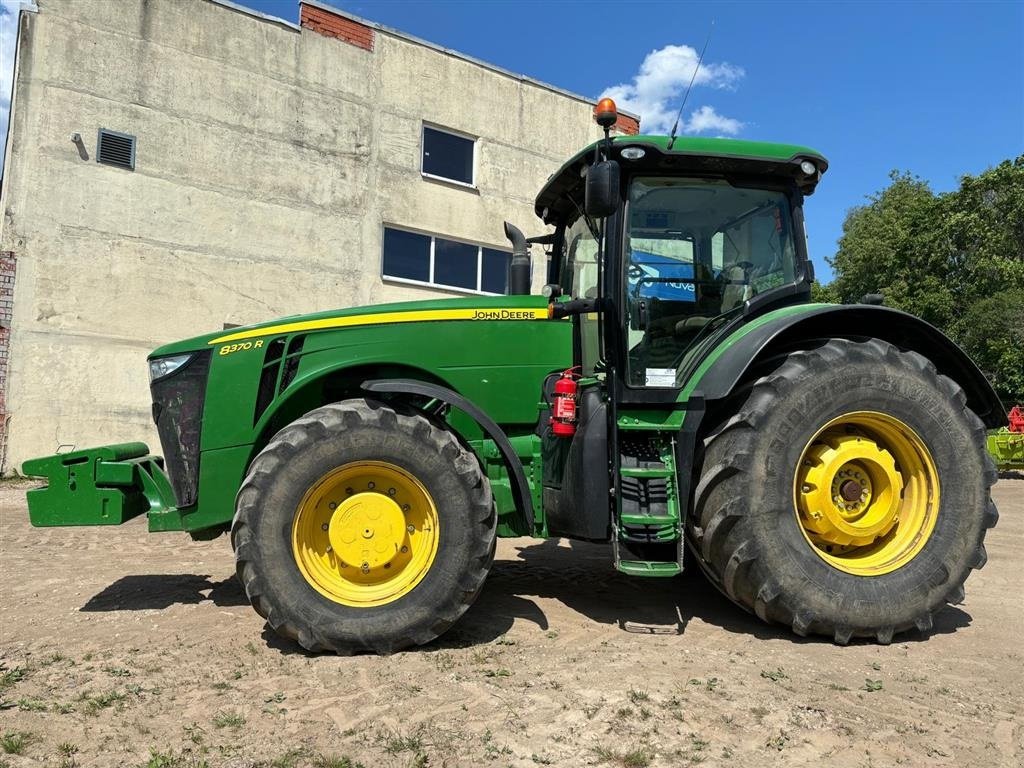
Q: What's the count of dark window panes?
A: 4